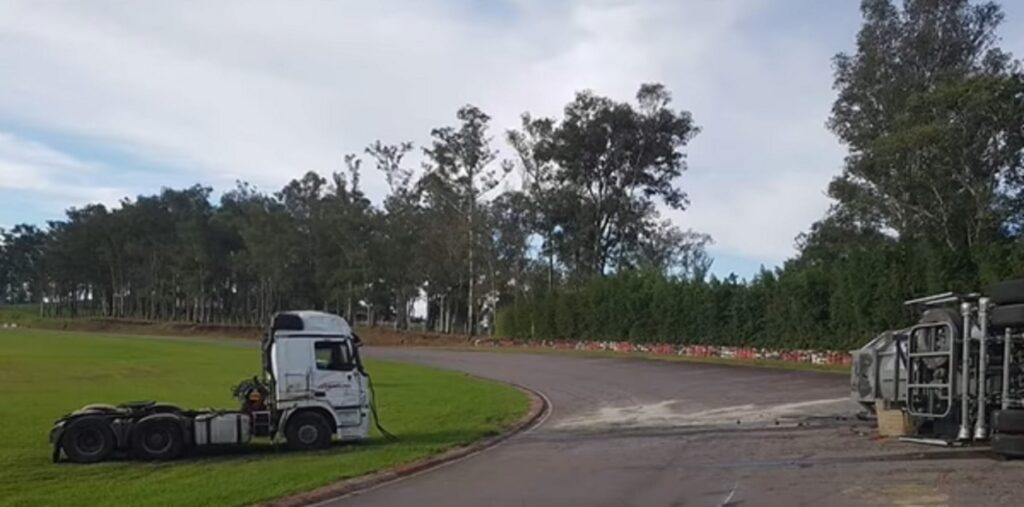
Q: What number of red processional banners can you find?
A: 0